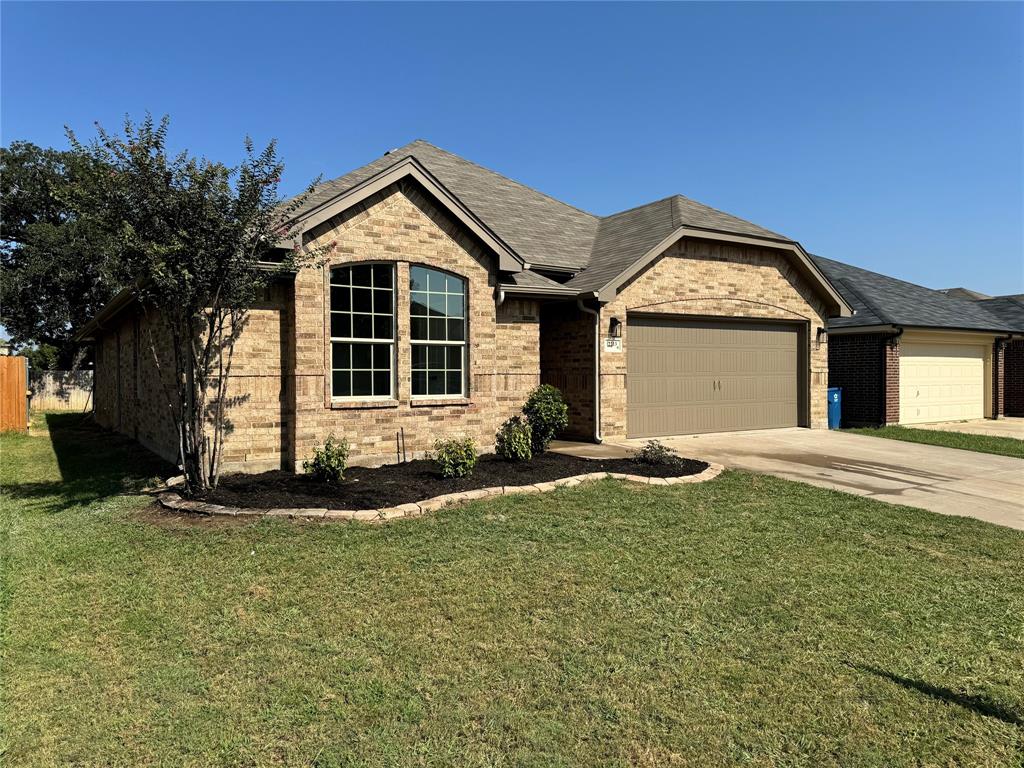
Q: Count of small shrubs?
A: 5